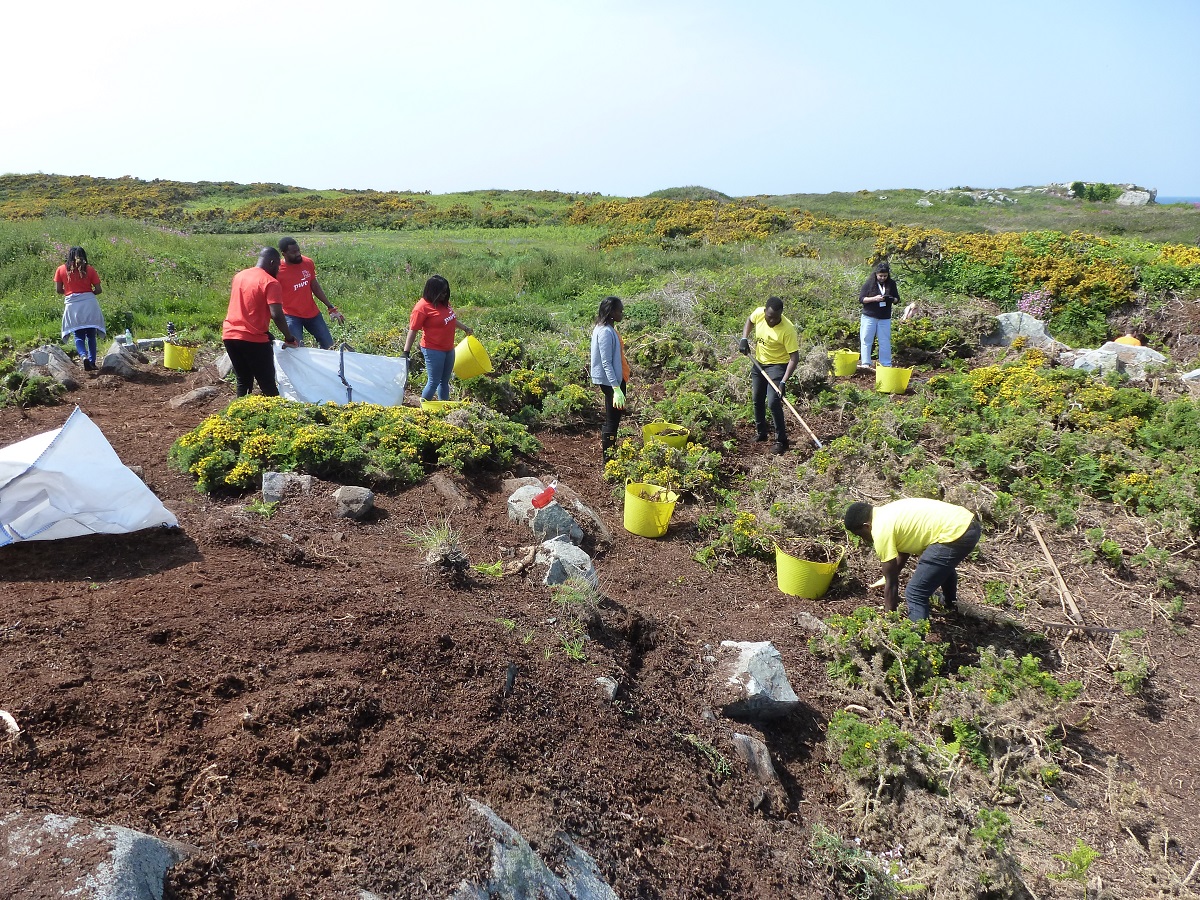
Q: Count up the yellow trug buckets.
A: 8